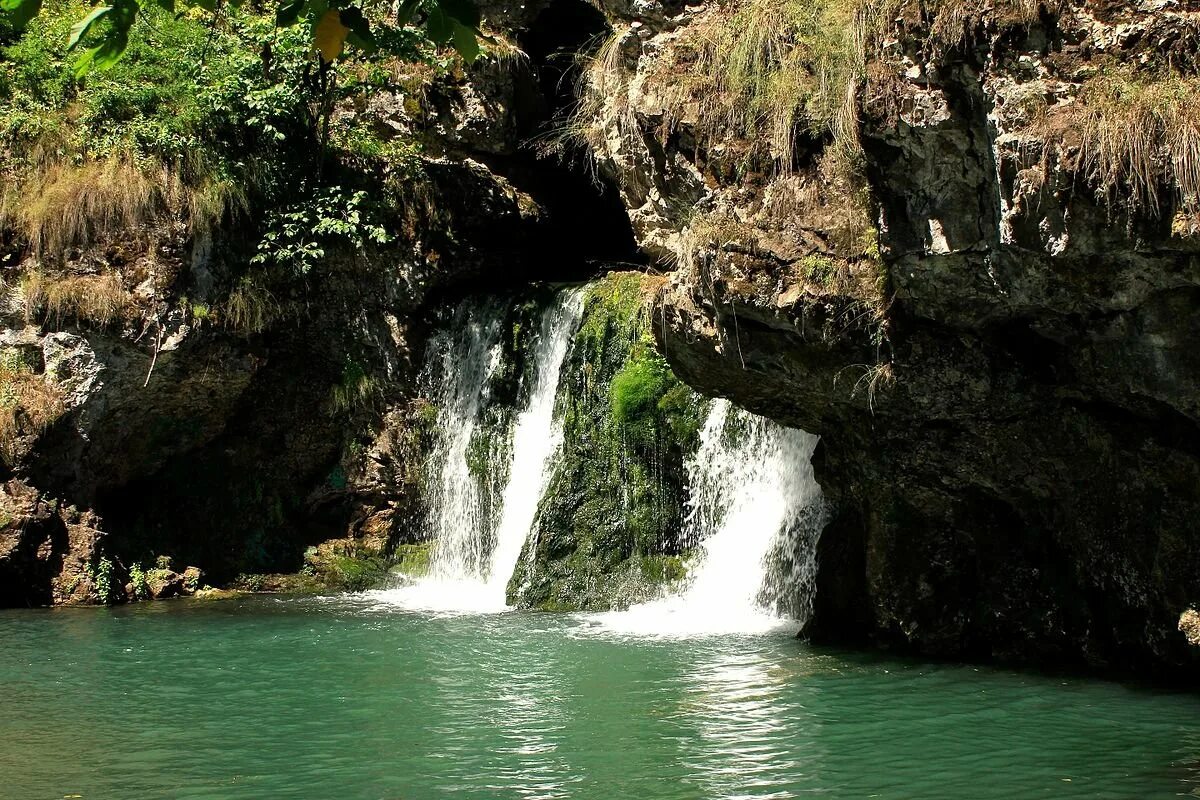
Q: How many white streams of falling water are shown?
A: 3